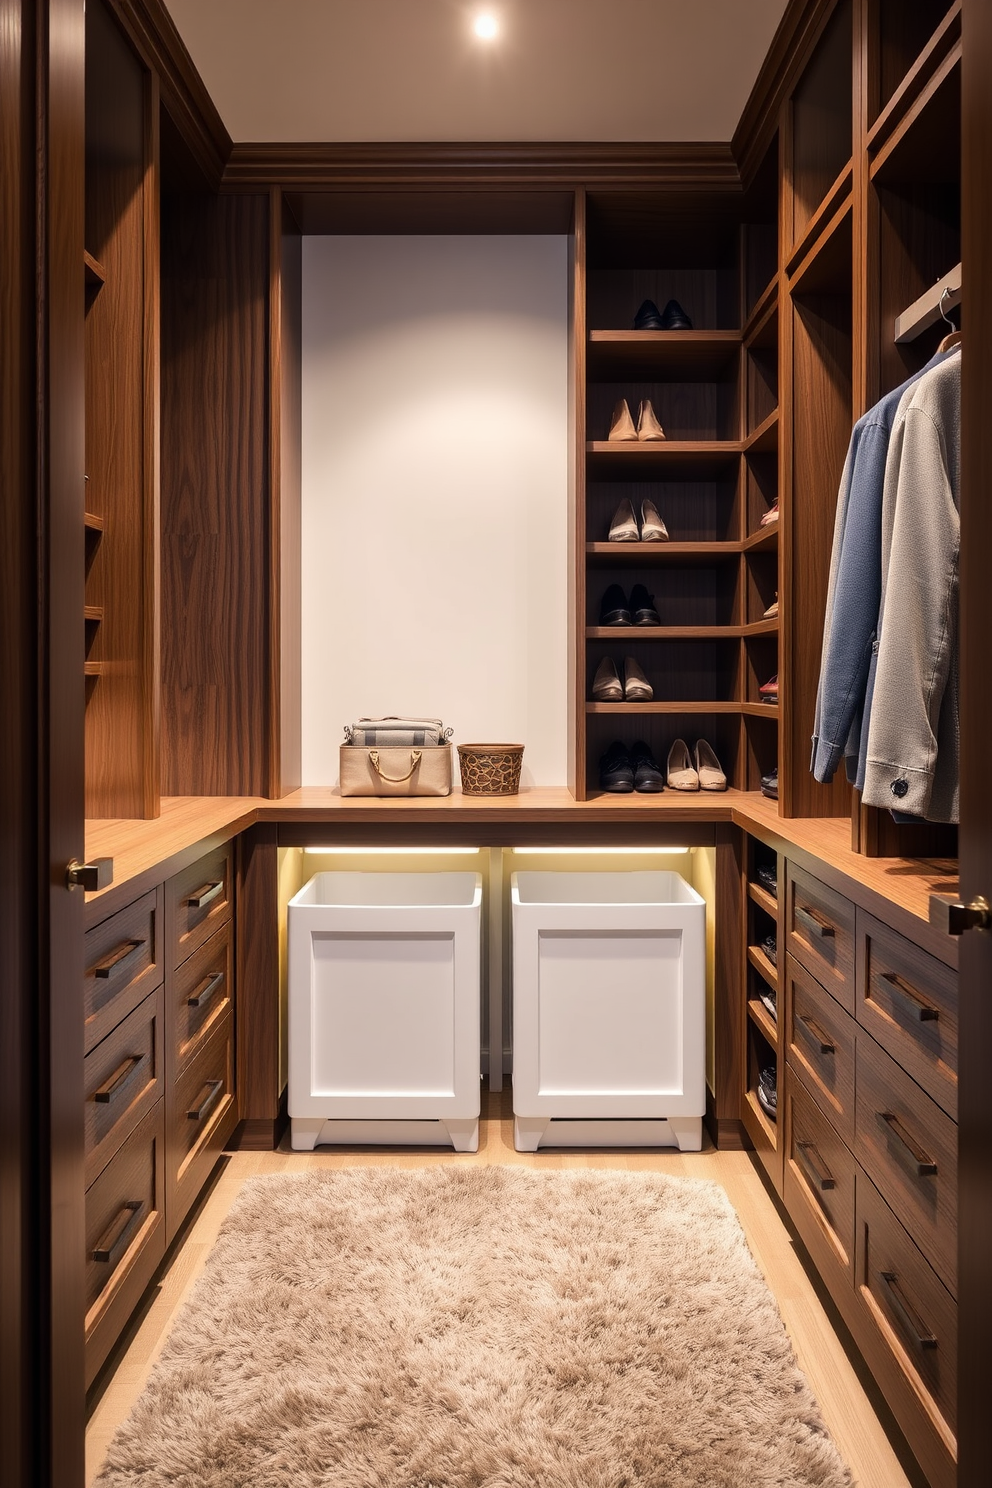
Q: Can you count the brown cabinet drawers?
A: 12